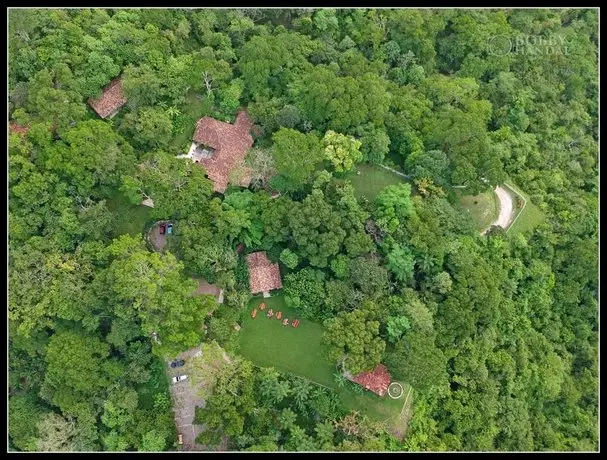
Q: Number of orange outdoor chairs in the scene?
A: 6